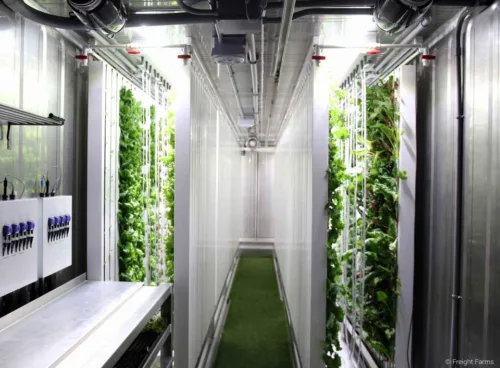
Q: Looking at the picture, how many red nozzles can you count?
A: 6